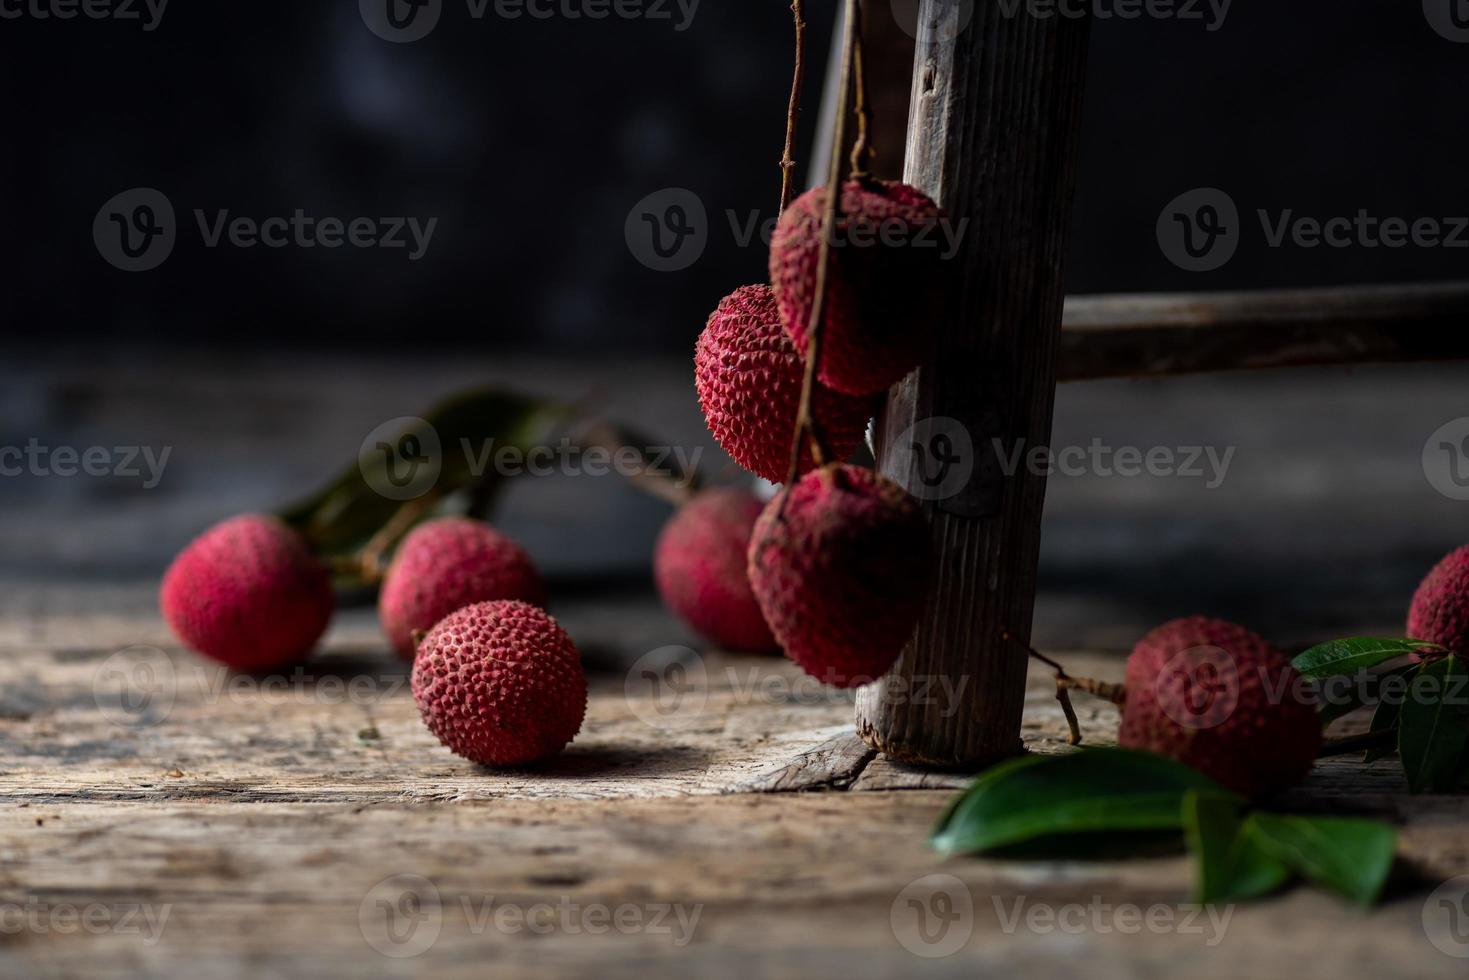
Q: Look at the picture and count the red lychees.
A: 9